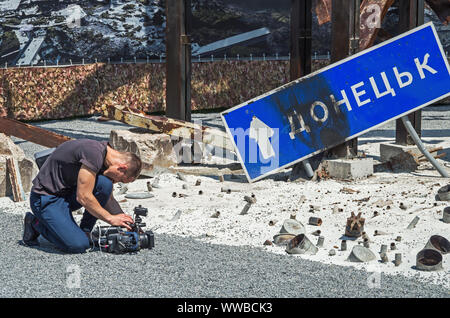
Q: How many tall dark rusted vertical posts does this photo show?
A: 4